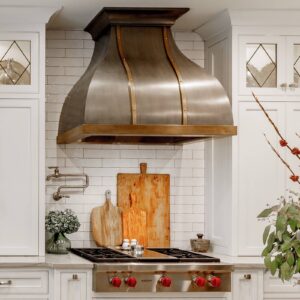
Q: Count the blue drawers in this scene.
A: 0